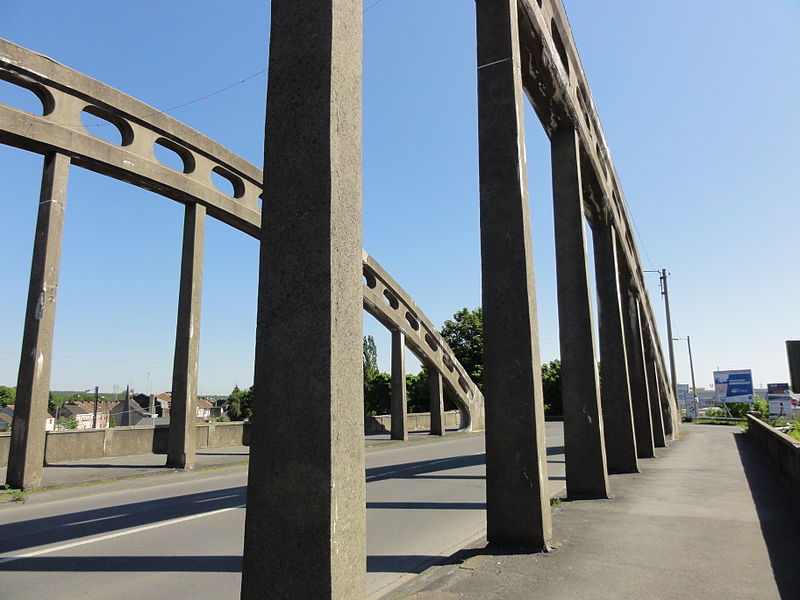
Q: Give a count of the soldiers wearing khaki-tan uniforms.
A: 0